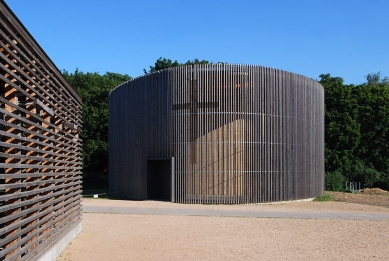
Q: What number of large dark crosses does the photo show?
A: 1